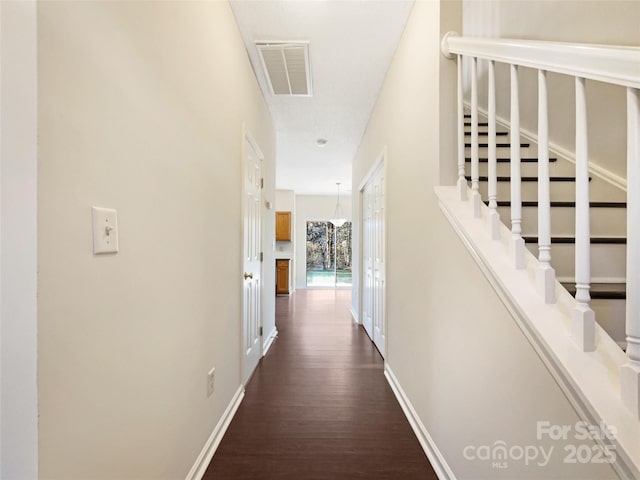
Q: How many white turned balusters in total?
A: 7